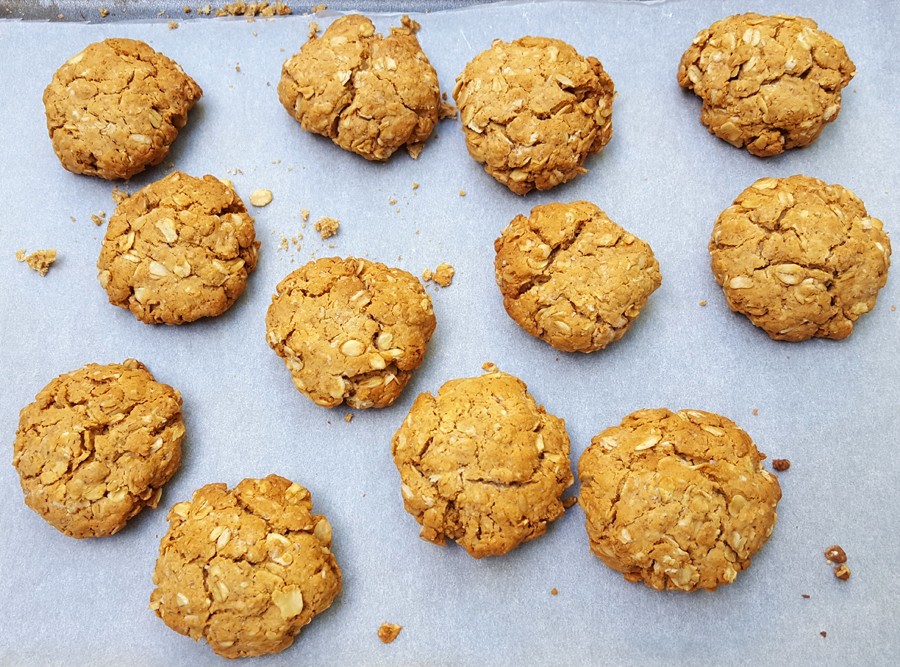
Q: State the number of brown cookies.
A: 12